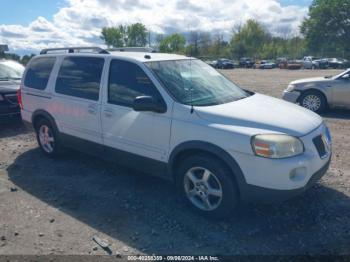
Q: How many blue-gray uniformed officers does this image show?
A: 0